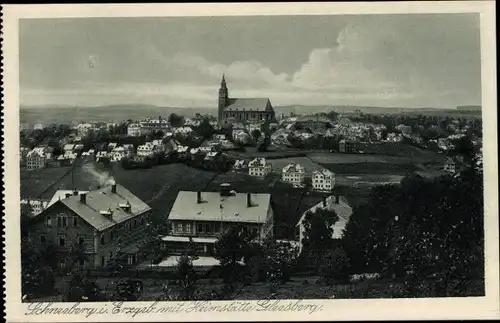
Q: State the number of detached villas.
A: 3